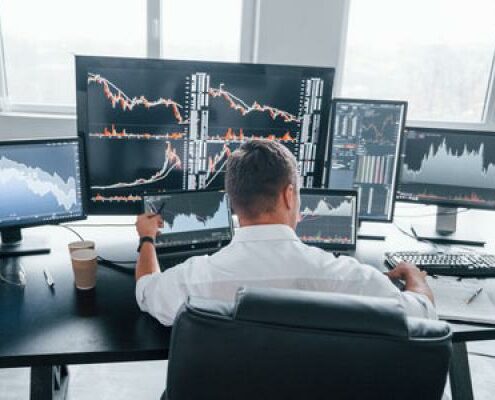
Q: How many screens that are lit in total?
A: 6